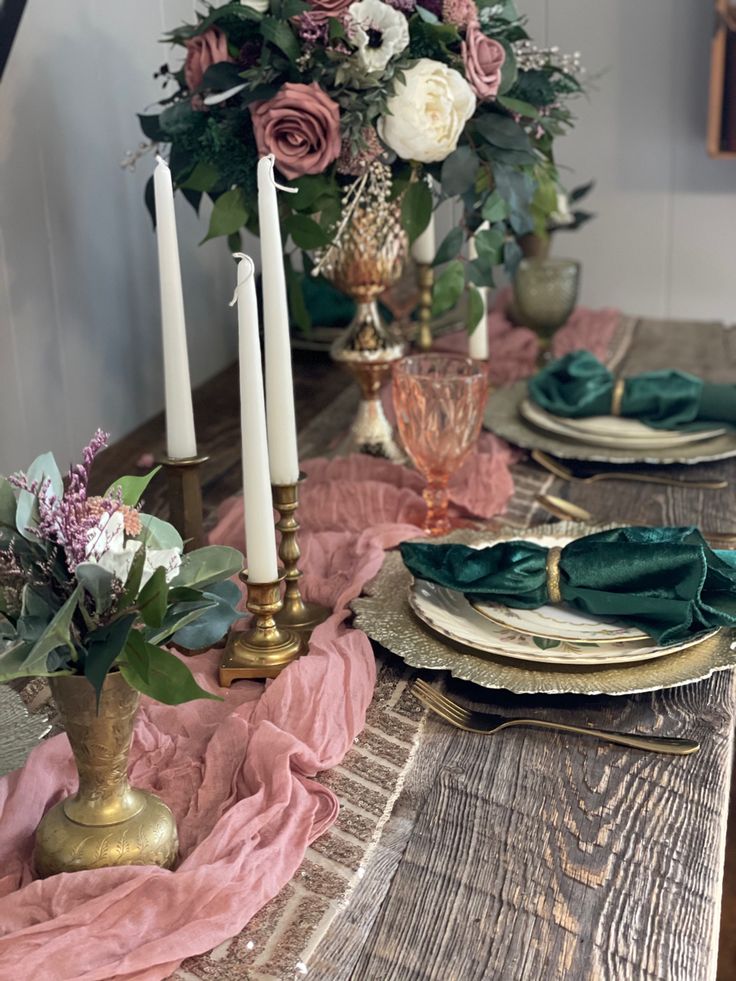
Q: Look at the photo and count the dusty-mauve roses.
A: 4